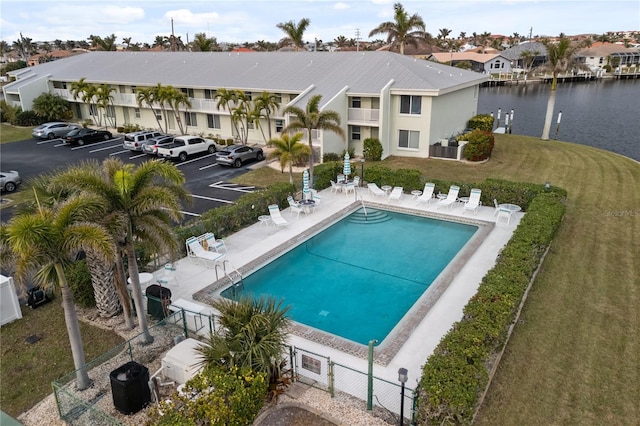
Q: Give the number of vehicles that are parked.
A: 7